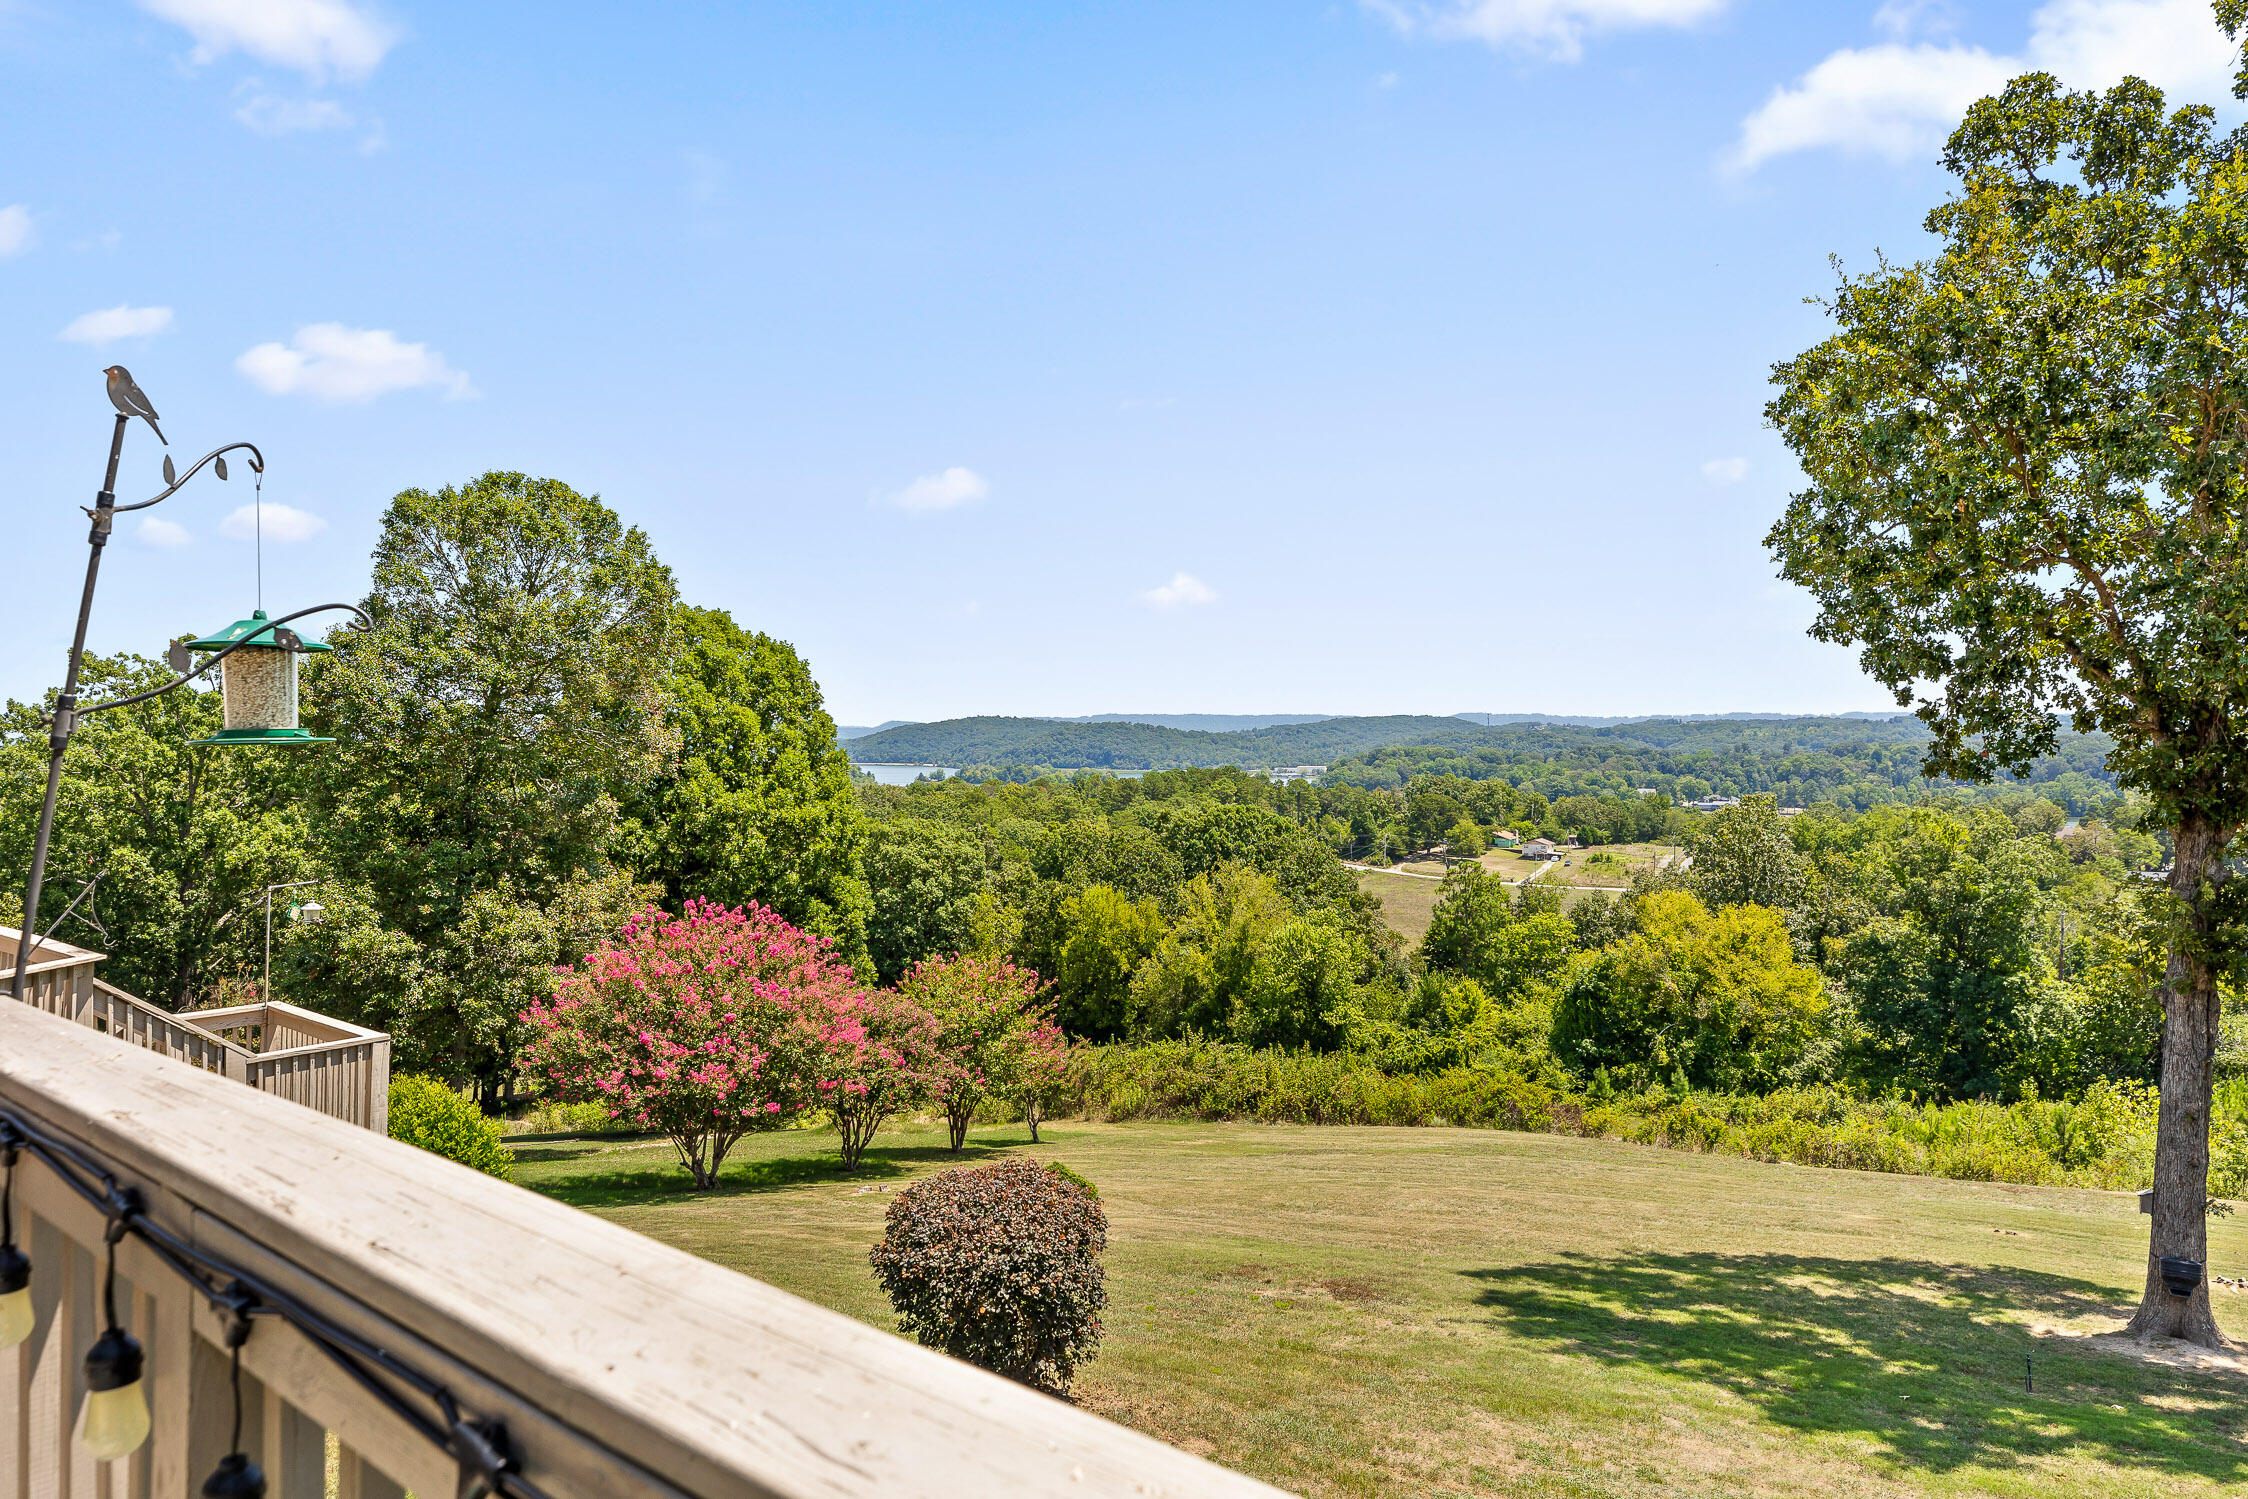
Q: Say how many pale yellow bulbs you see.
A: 2